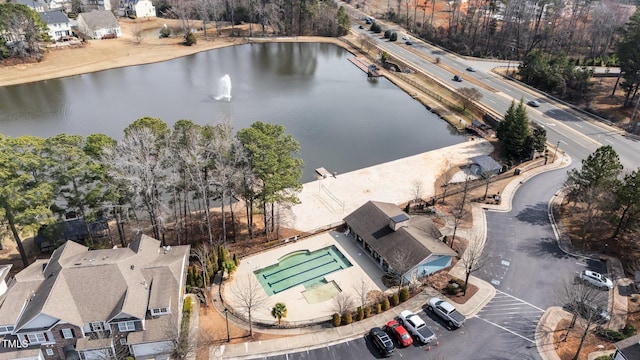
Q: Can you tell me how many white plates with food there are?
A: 0